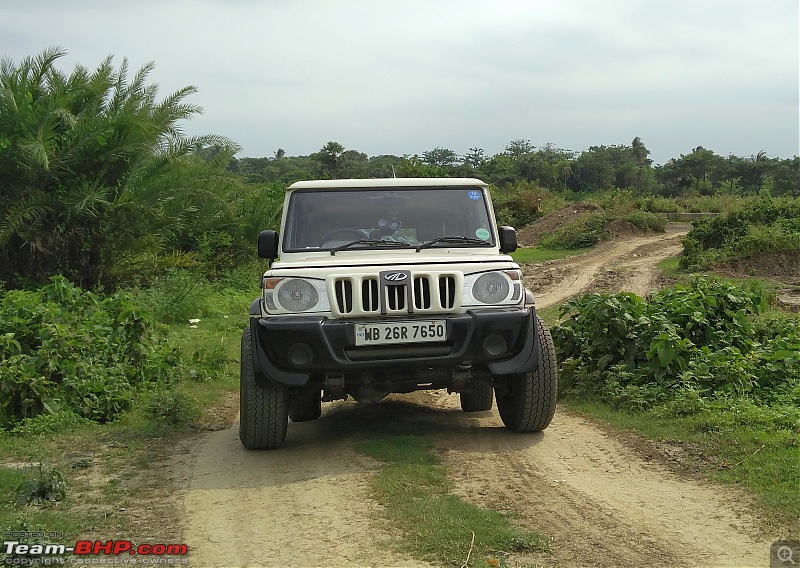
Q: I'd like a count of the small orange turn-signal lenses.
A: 2